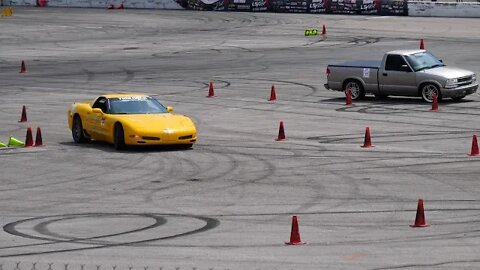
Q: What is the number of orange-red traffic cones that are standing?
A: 15